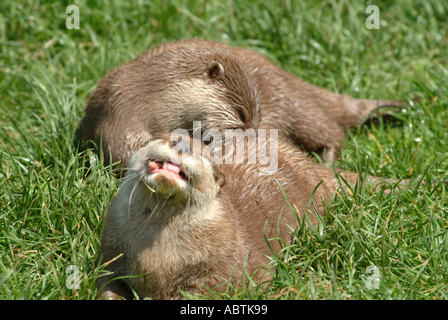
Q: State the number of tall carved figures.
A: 0